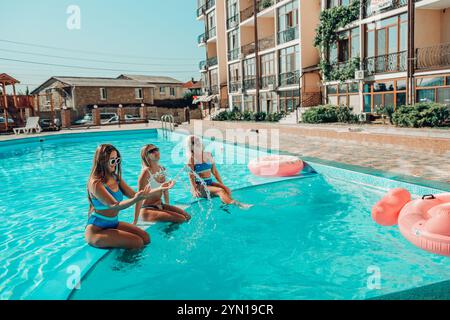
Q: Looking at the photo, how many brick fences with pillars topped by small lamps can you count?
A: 1